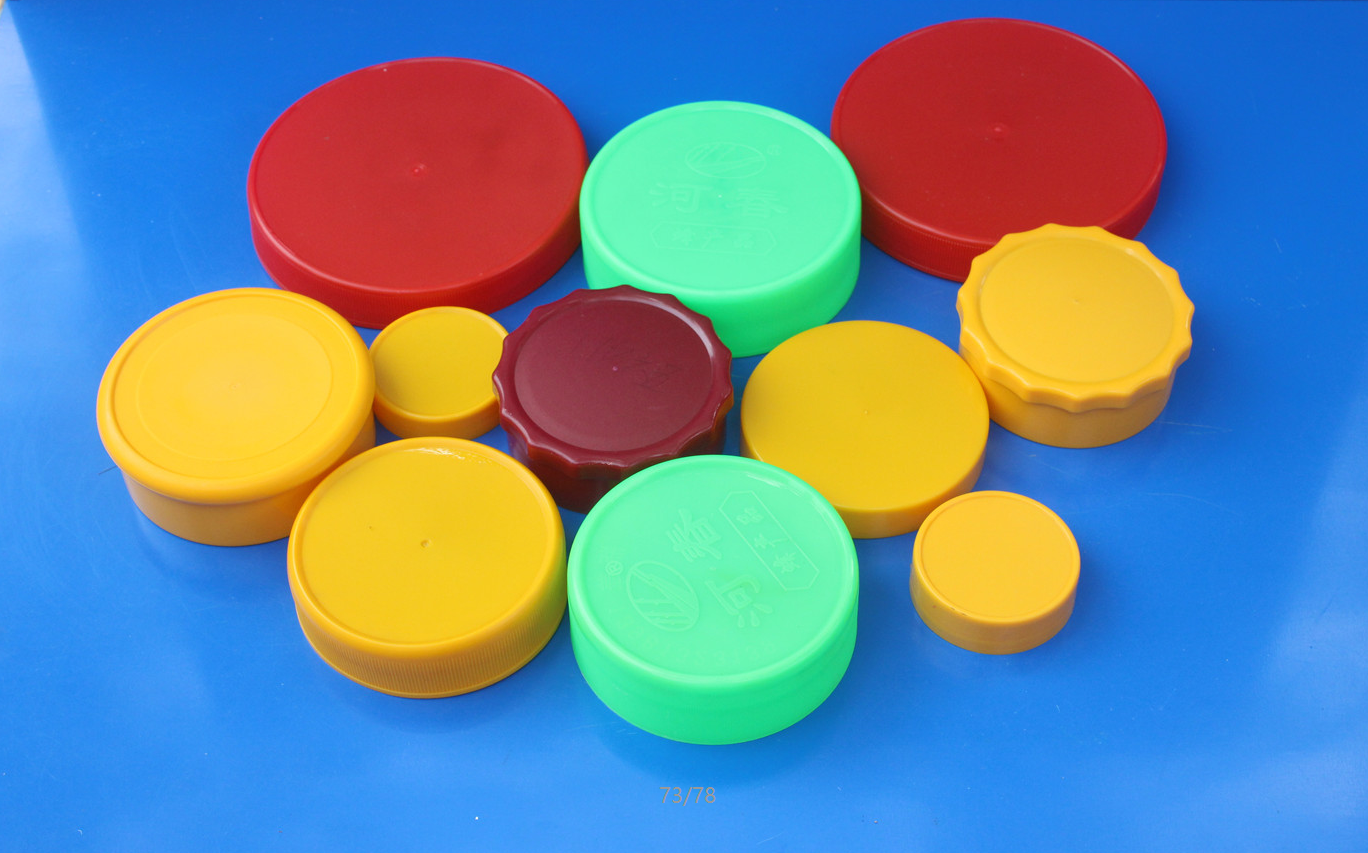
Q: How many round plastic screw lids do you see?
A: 11